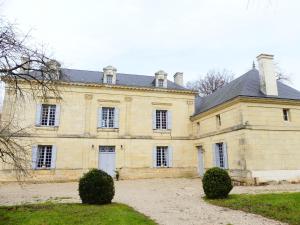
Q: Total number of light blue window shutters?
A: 12